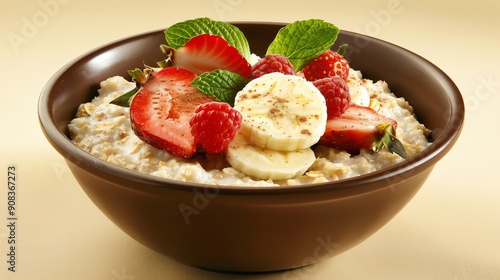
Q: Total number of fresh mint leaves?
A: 3